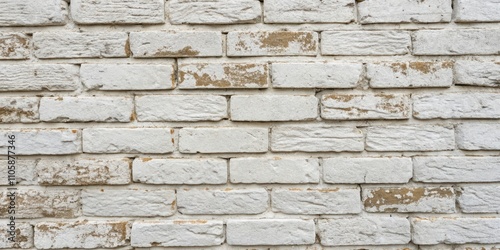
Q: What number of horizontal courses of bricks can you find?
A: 8